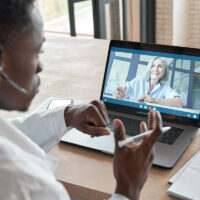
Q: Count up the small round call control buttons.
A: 4